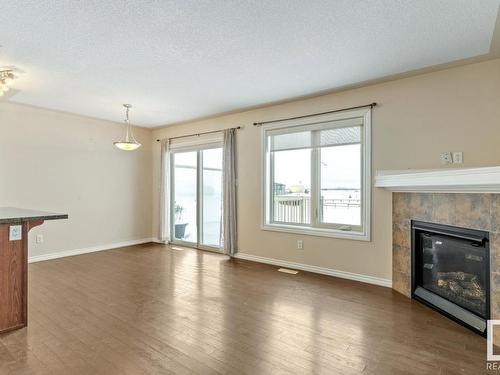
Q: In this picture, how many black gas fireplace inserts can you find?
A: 1